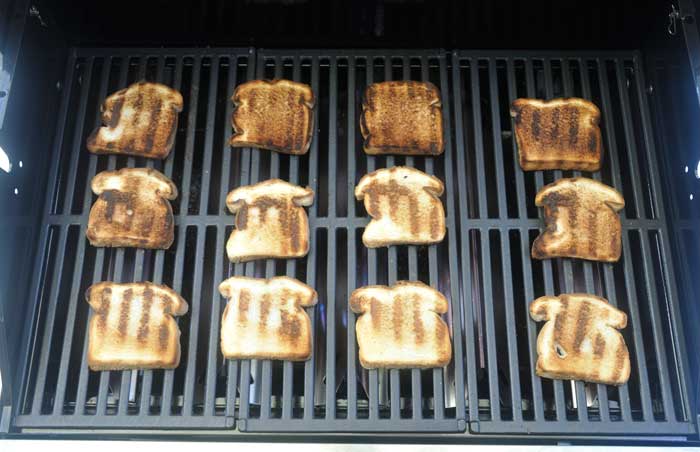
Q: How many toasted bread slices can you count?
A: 12